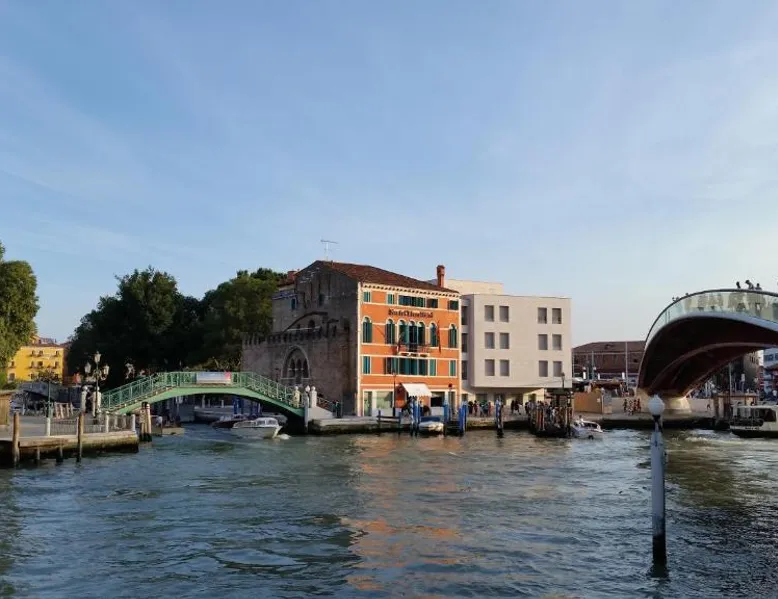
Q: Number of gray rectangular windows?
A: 12